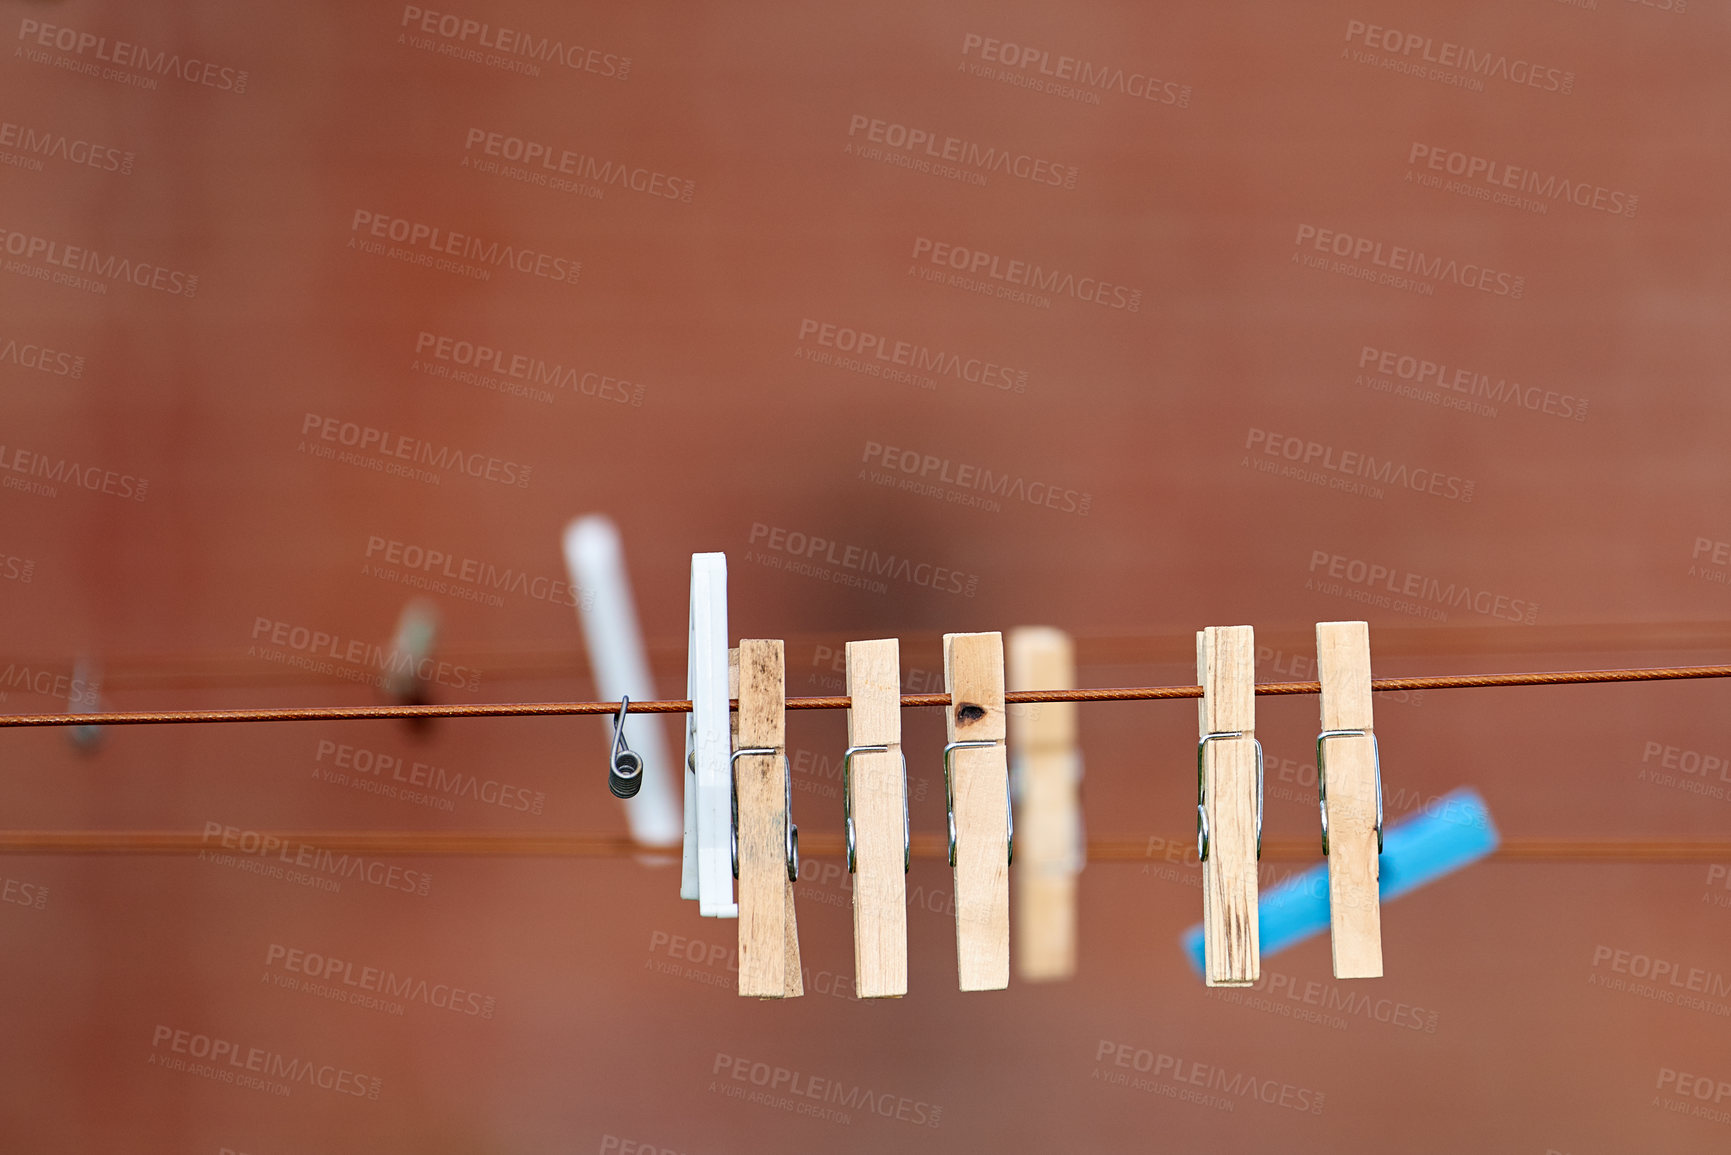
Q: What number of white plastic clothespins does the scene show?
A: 2